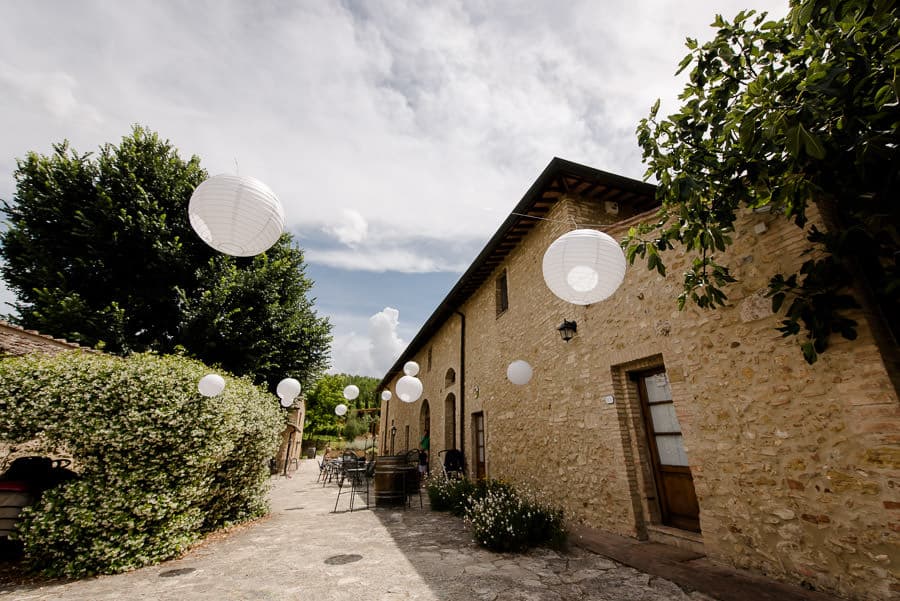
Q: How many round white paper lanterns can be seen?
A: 11